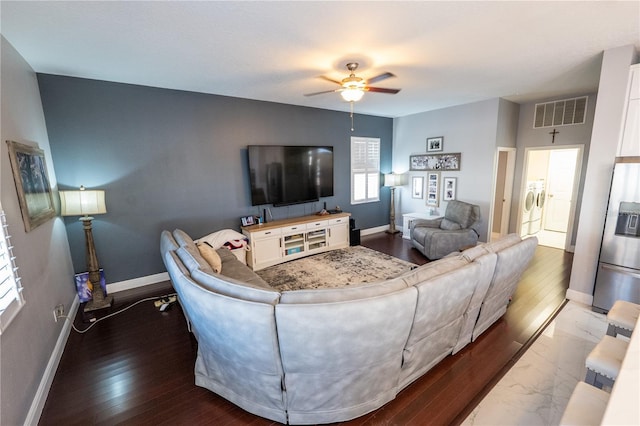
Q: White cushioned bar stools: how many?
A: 3